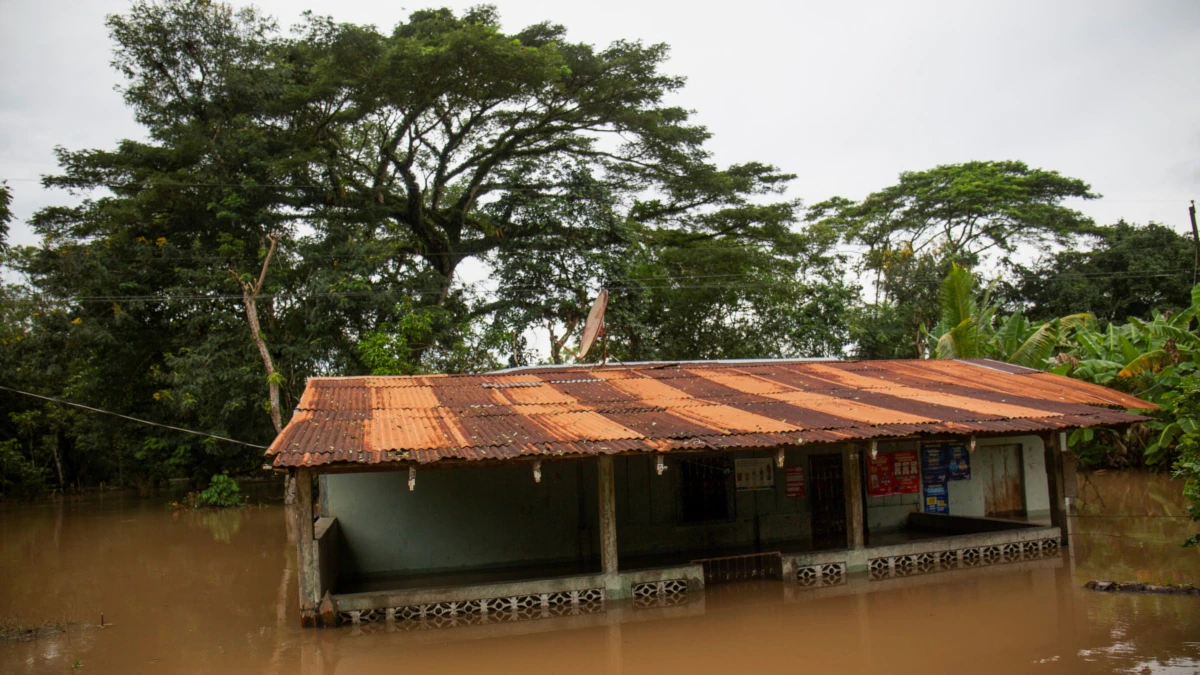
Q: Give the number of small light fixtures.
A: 6